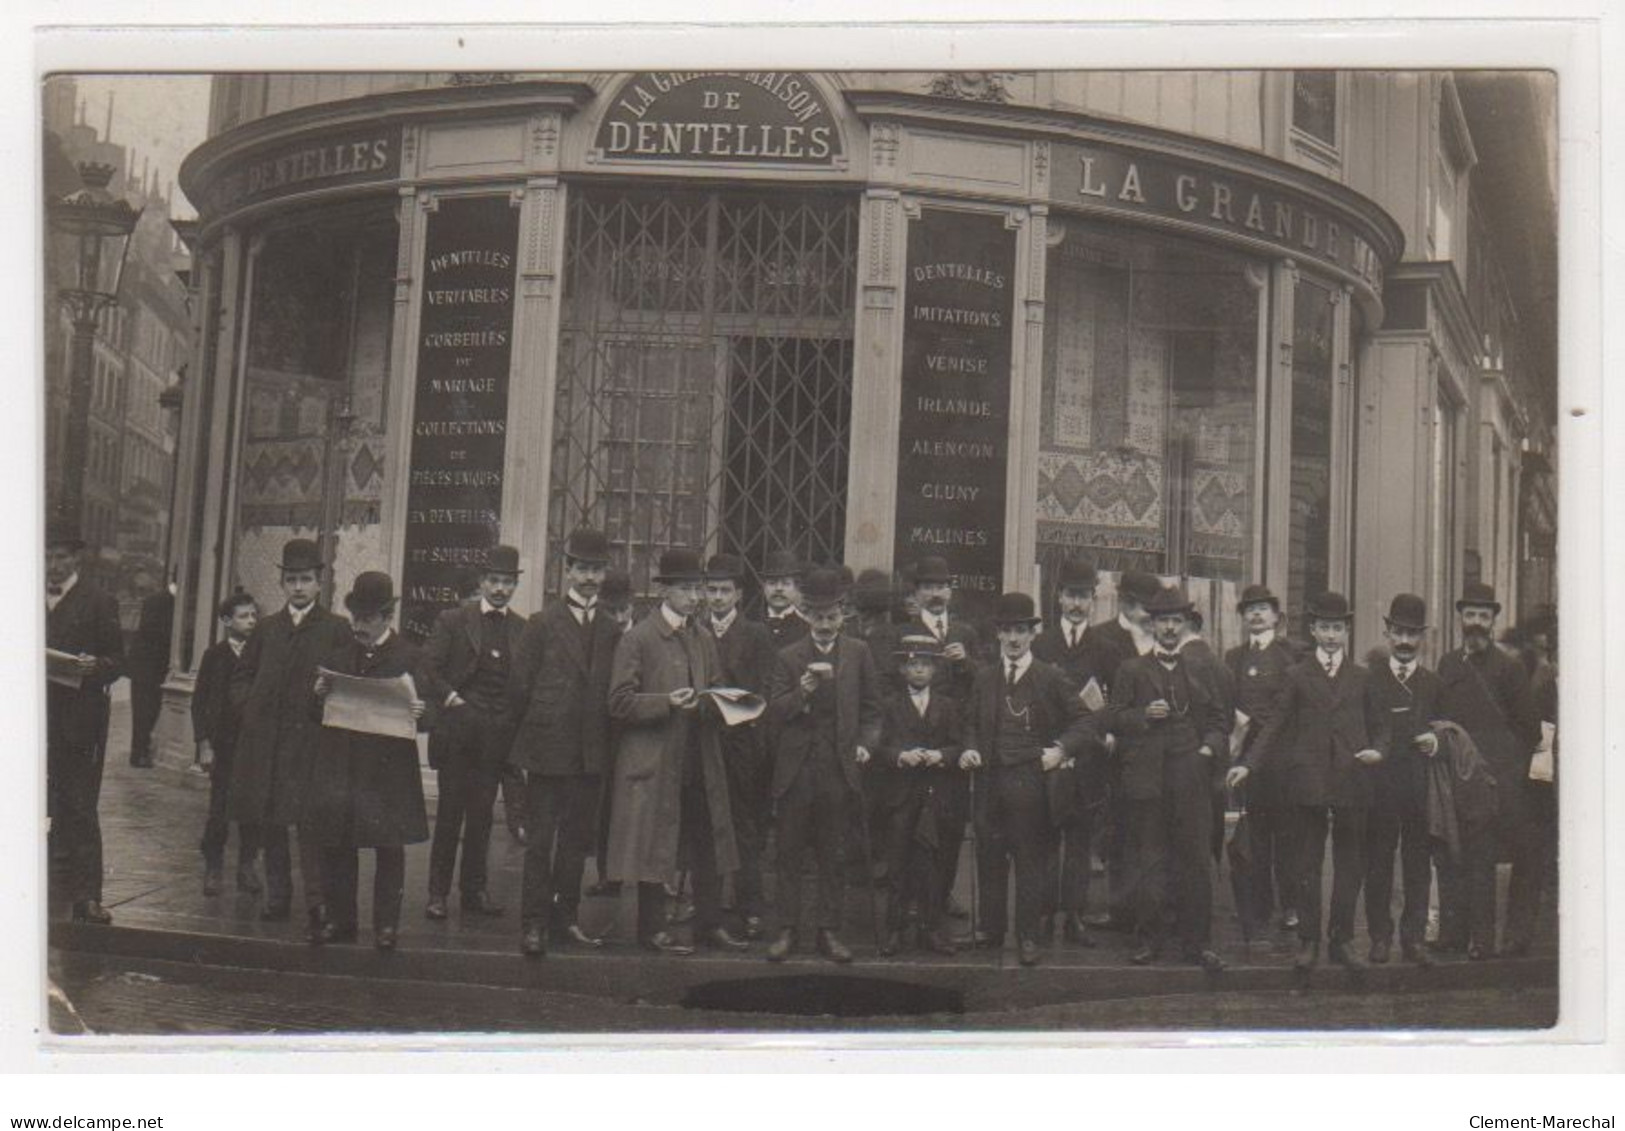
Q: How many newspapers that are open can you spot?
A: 3